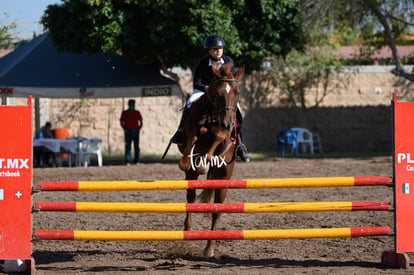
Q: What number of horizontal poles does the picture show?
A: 3